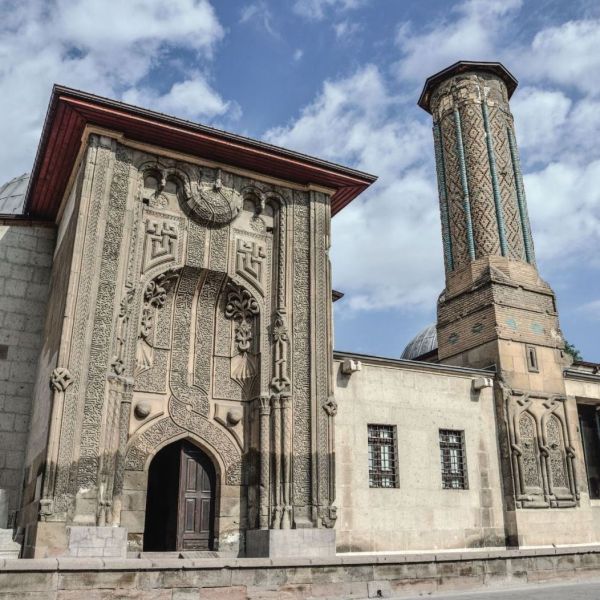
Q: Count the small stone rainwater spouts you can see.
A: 2